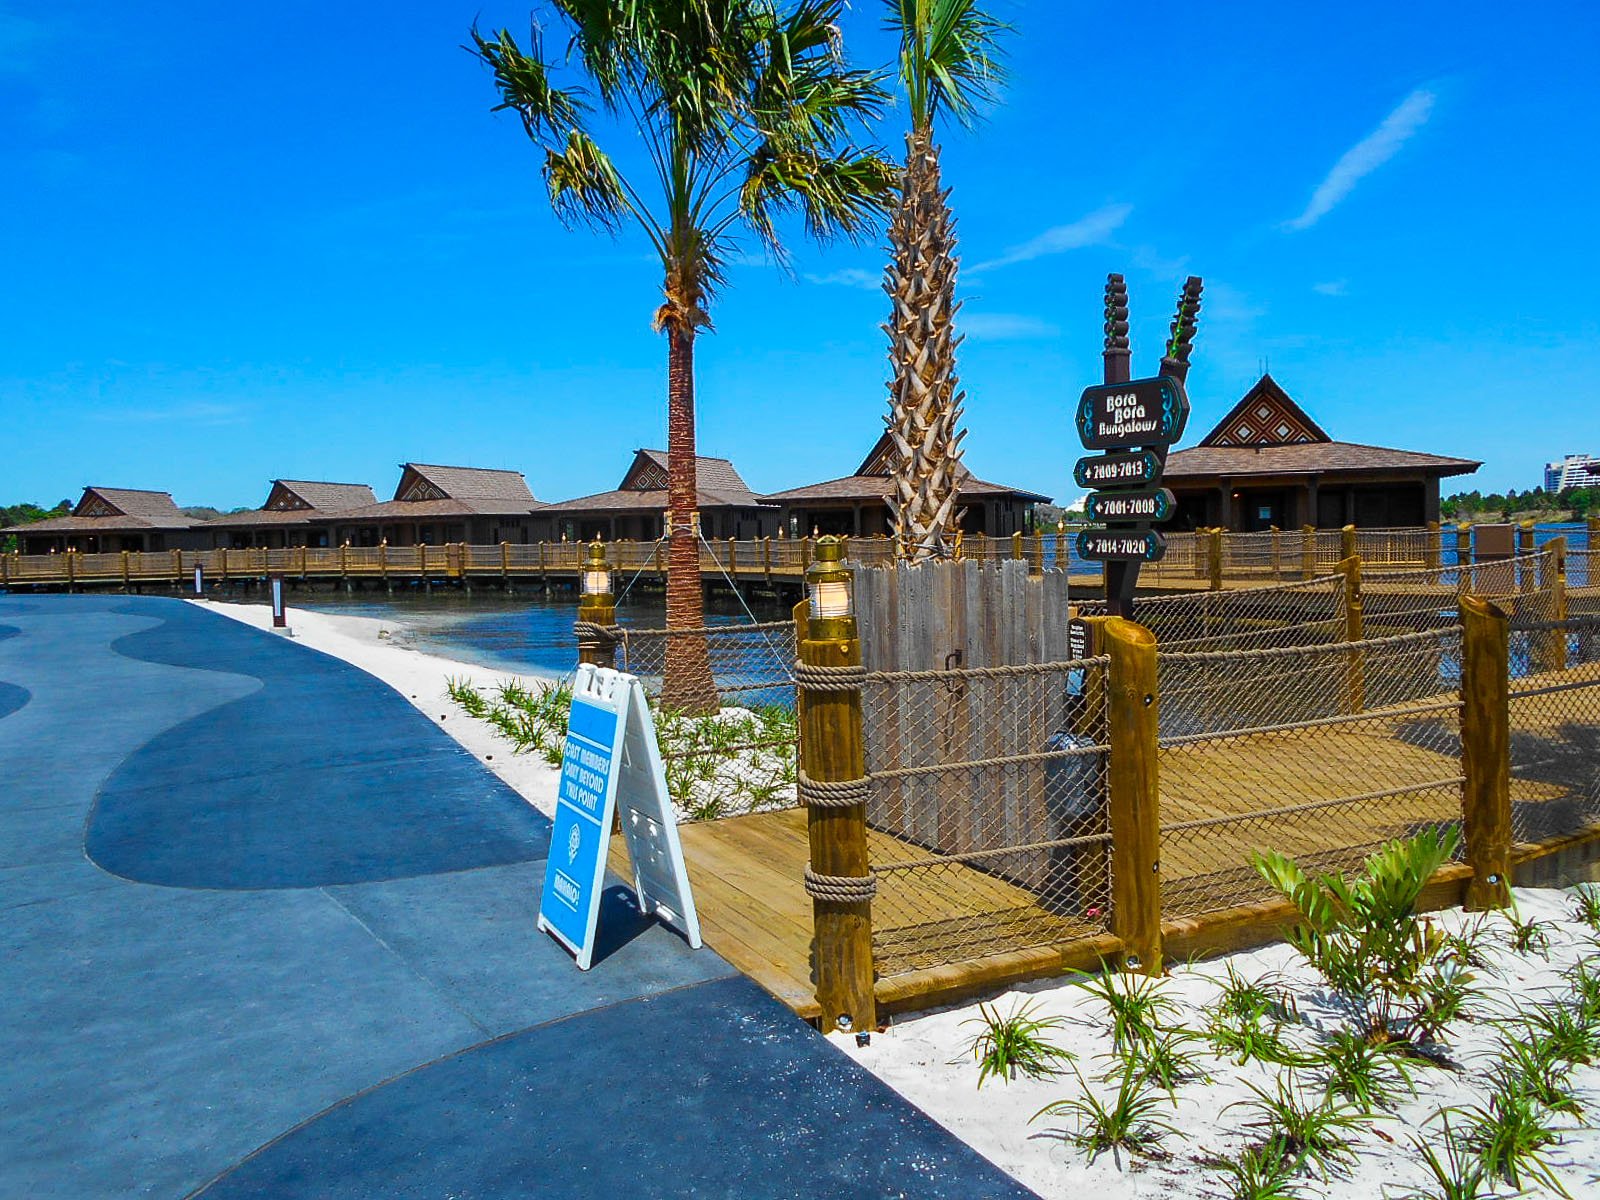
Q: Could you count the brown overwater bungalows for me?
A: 6